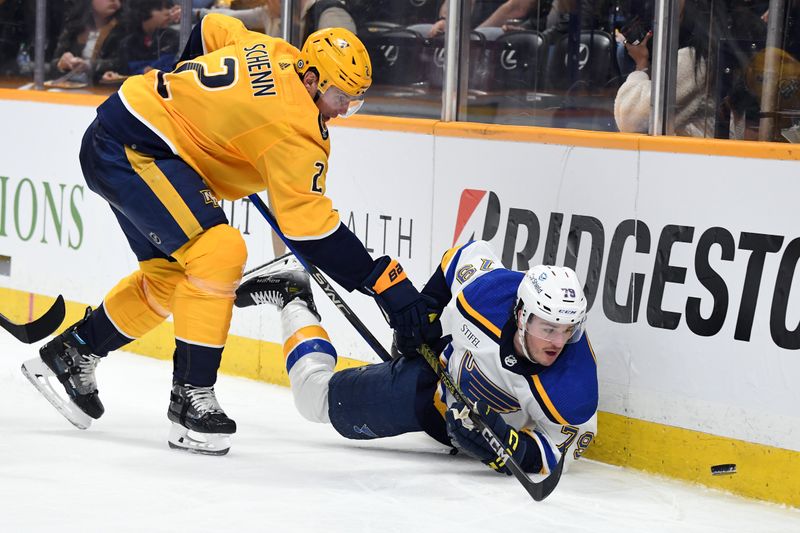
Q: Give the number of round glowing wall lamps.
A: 0